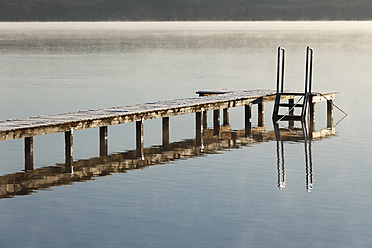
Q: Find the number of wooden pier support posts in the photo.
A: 14